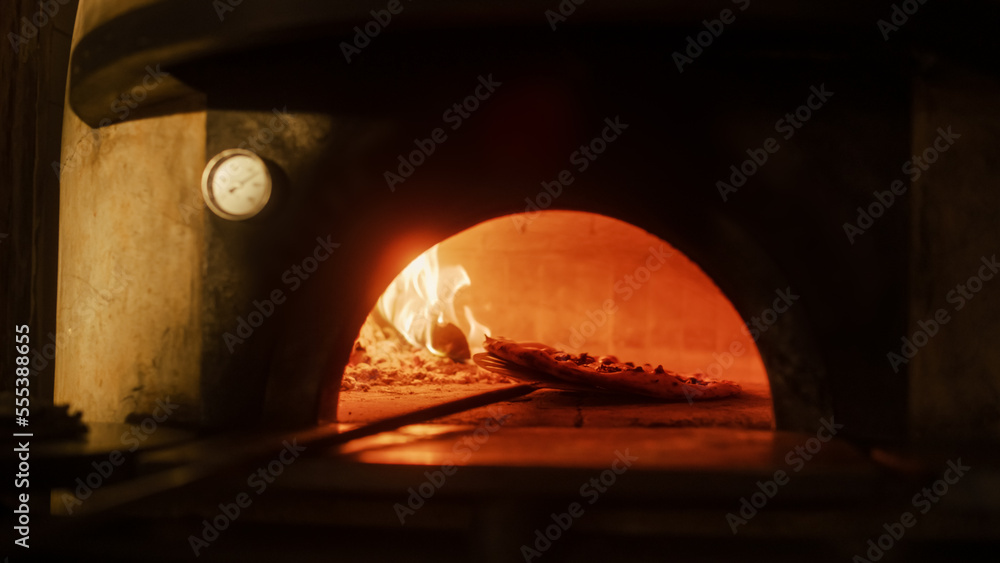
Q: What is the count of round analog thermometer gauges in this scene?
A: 1